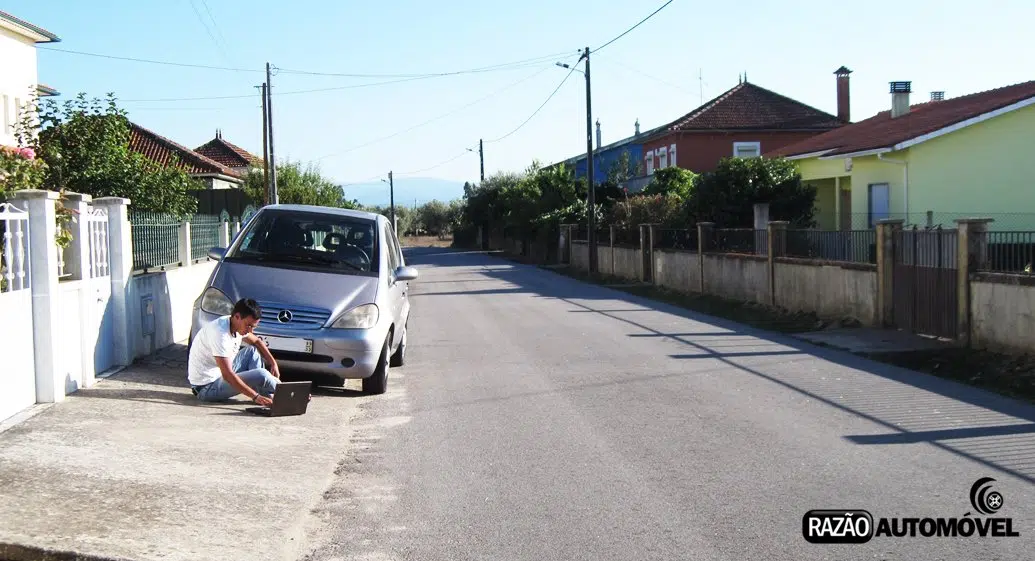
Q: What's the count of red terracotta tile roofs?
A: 4